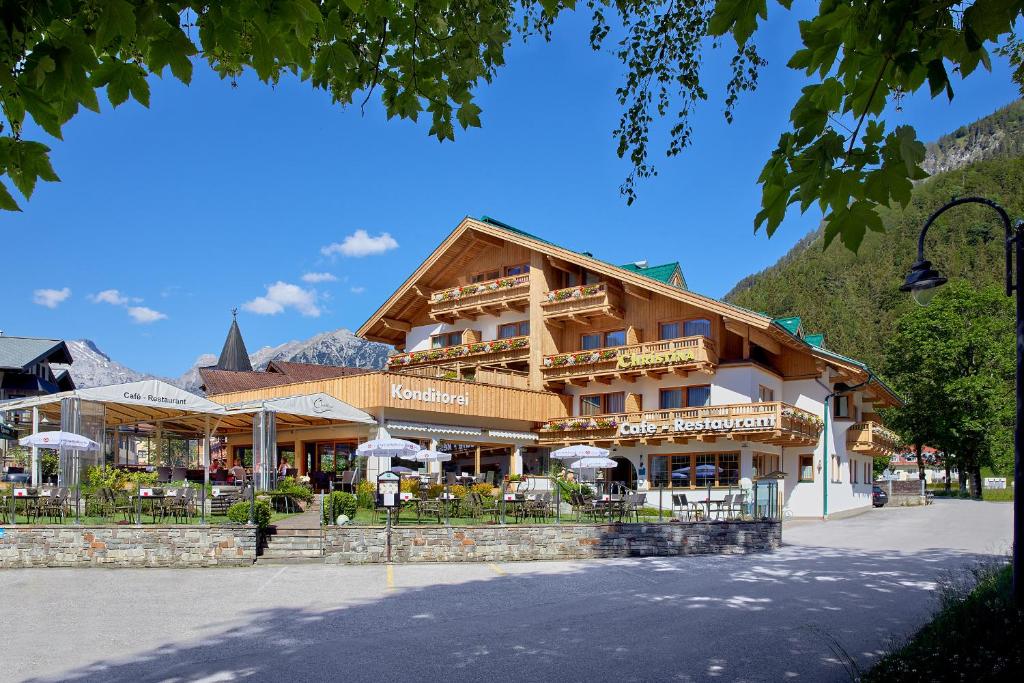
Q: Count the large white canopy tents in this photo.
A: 2